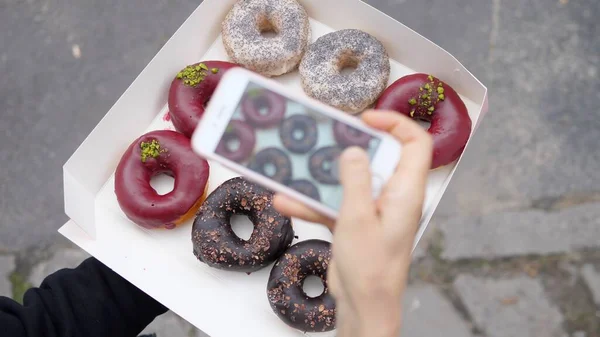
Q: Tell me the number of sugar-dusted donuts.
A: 2